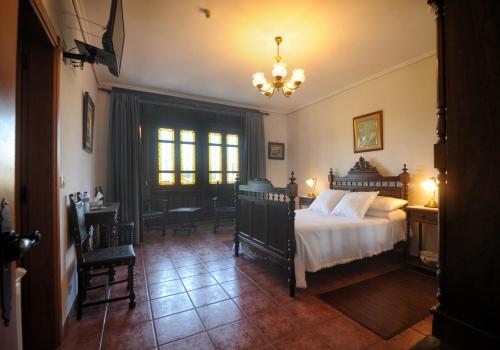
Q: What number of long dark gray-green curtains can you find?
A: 2